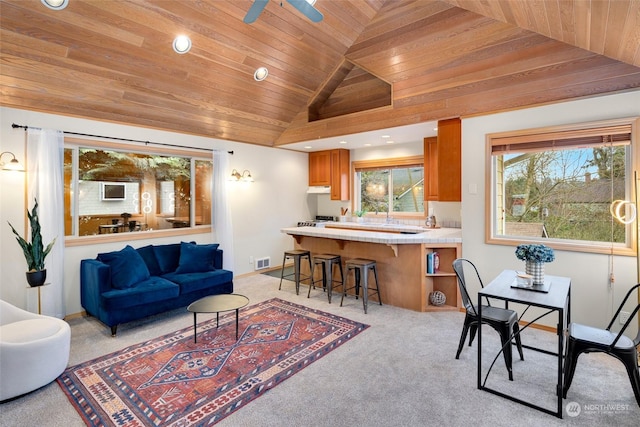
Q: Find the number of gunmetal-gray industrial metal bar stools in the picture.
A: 3